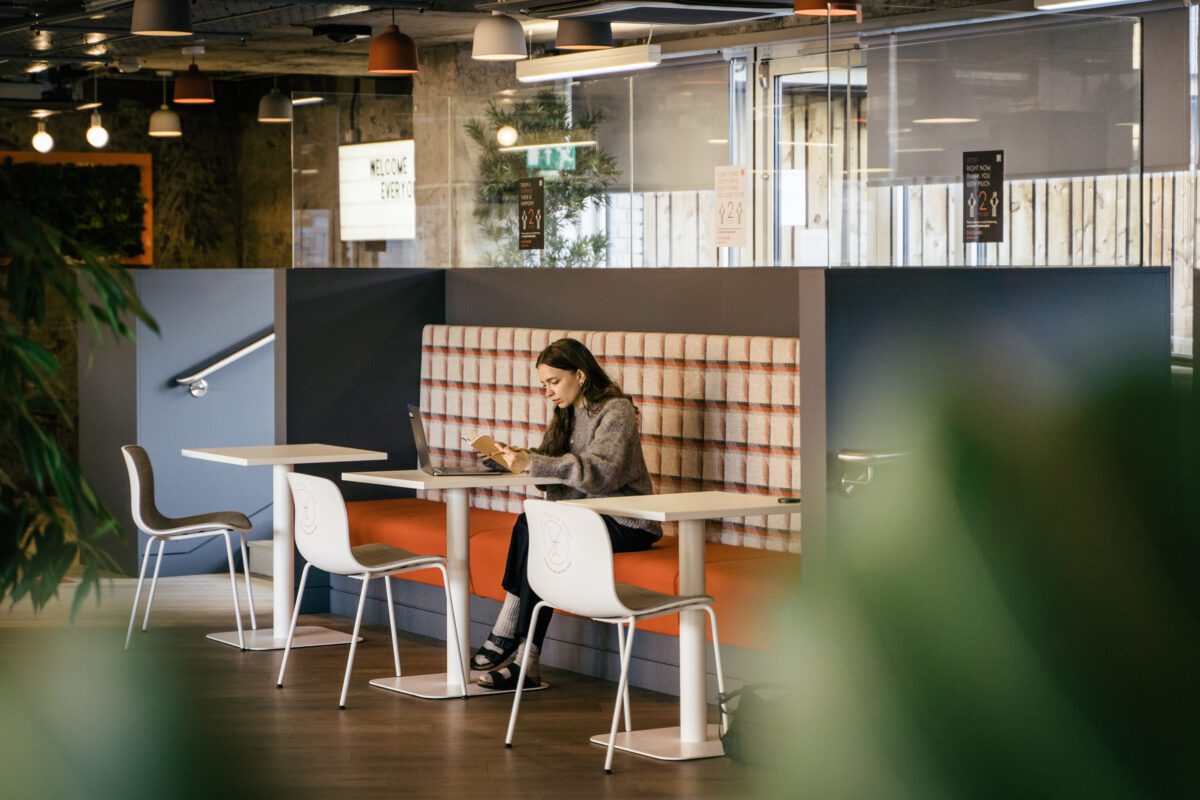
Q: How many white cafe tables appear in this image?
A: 3